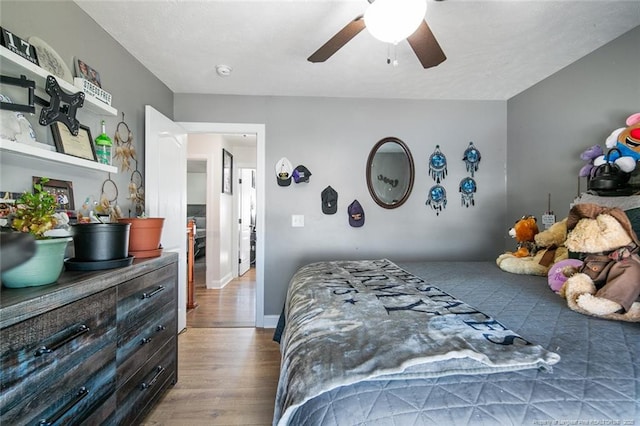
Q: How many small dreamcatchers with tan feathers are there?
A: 3